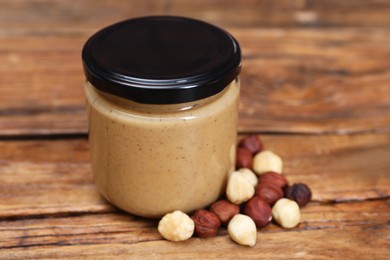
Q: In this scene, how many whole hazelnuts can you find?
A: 14